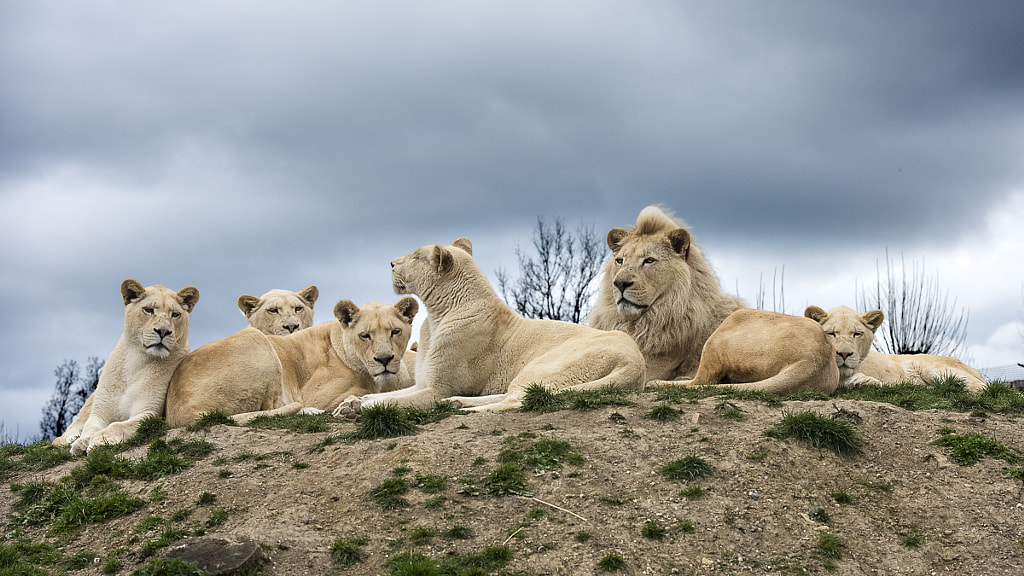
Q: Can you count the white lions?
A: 6